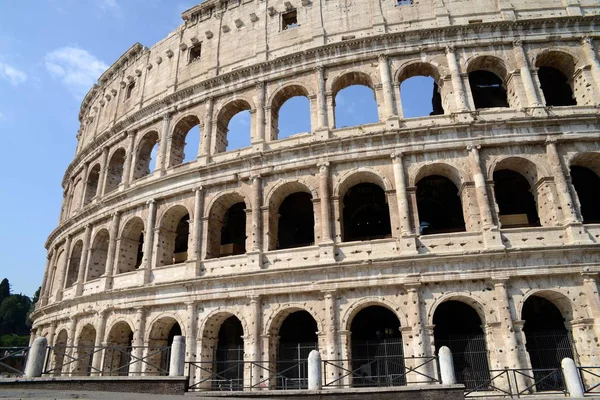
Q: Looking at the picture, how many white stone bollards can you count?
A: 5